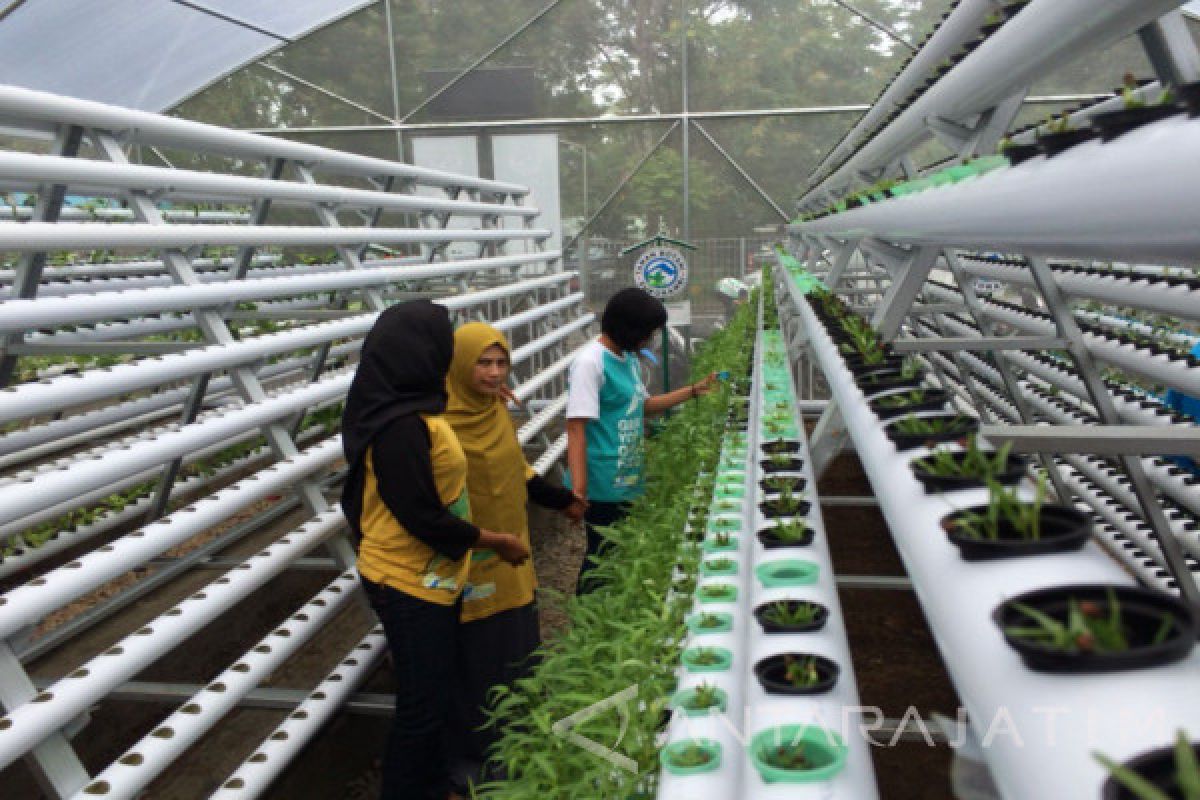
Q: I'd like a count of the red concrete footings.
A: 0